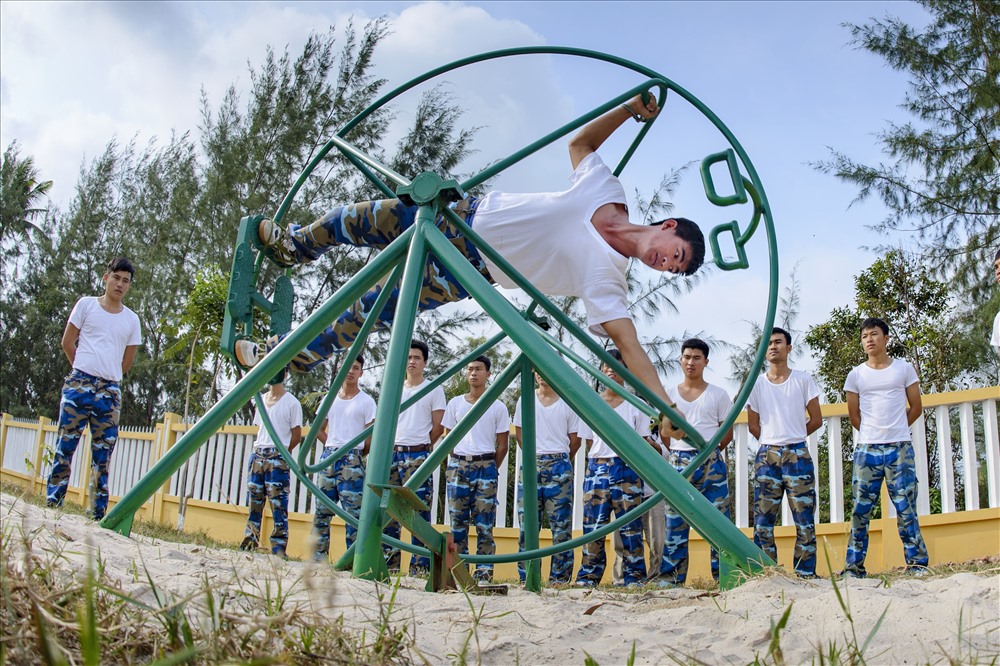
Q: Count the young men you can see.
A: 12